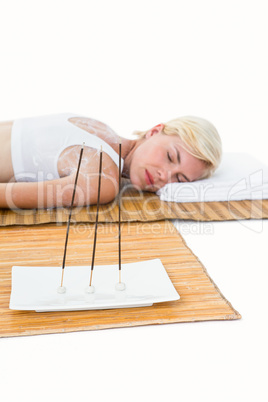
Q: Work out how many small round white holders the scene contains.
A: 3